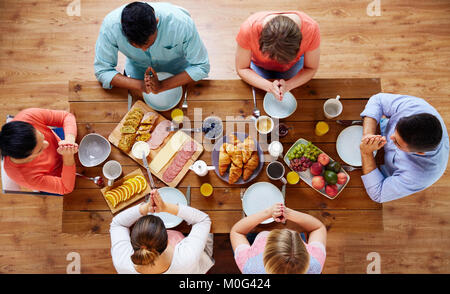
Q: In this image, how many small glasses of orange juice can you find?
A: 4